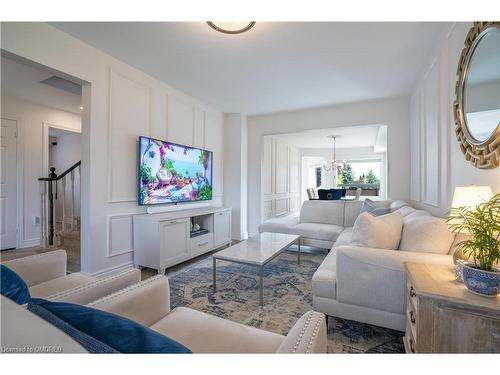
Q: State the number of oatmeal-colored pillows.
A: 2